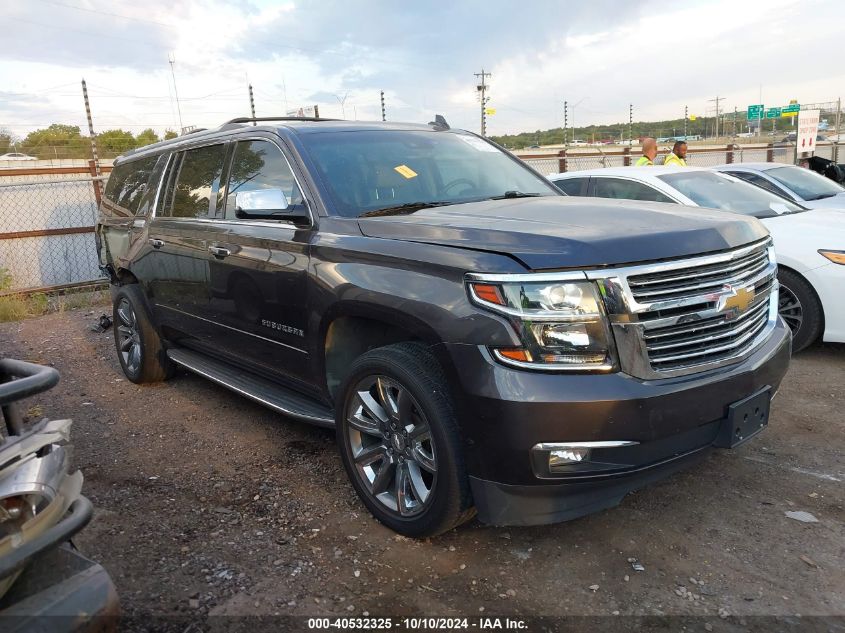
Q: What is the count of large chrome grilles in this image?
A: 1